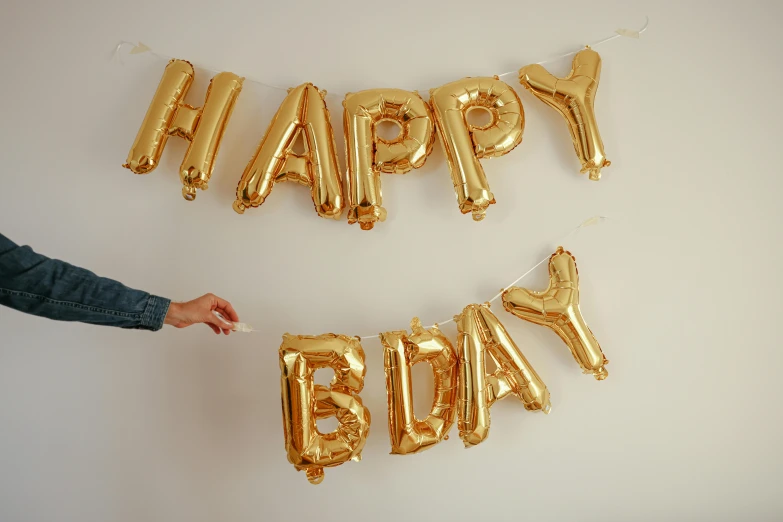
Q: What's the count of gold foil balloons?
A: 9